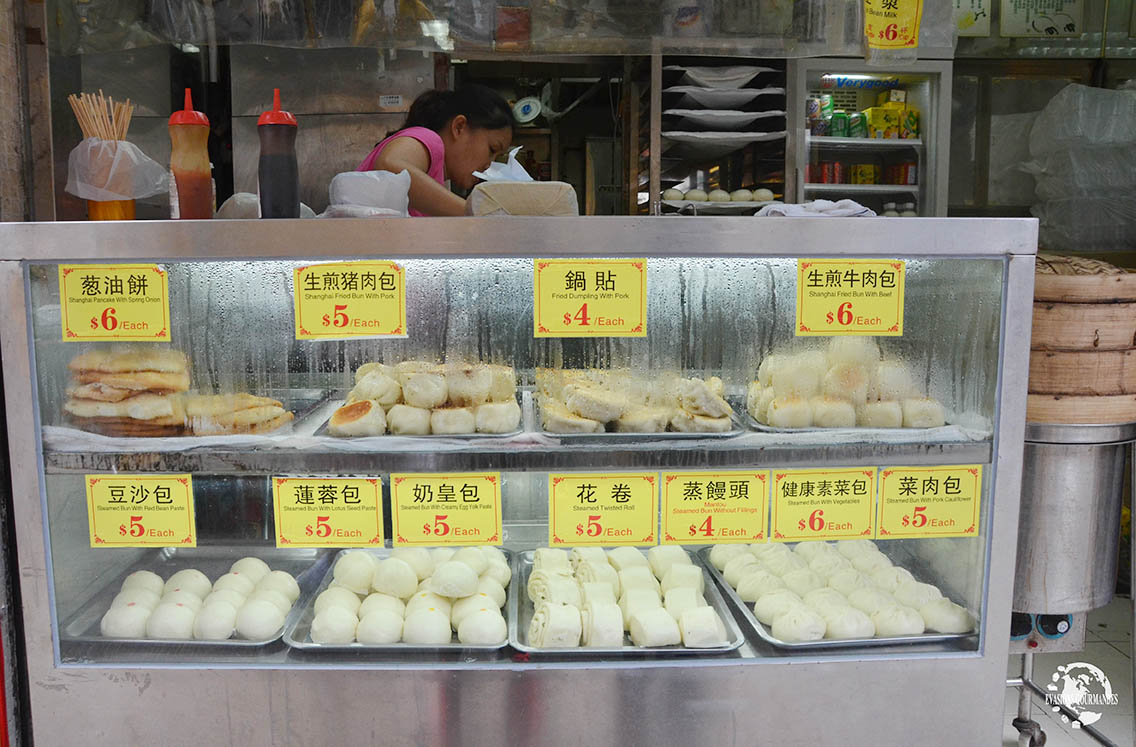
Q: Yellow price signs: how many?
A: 12